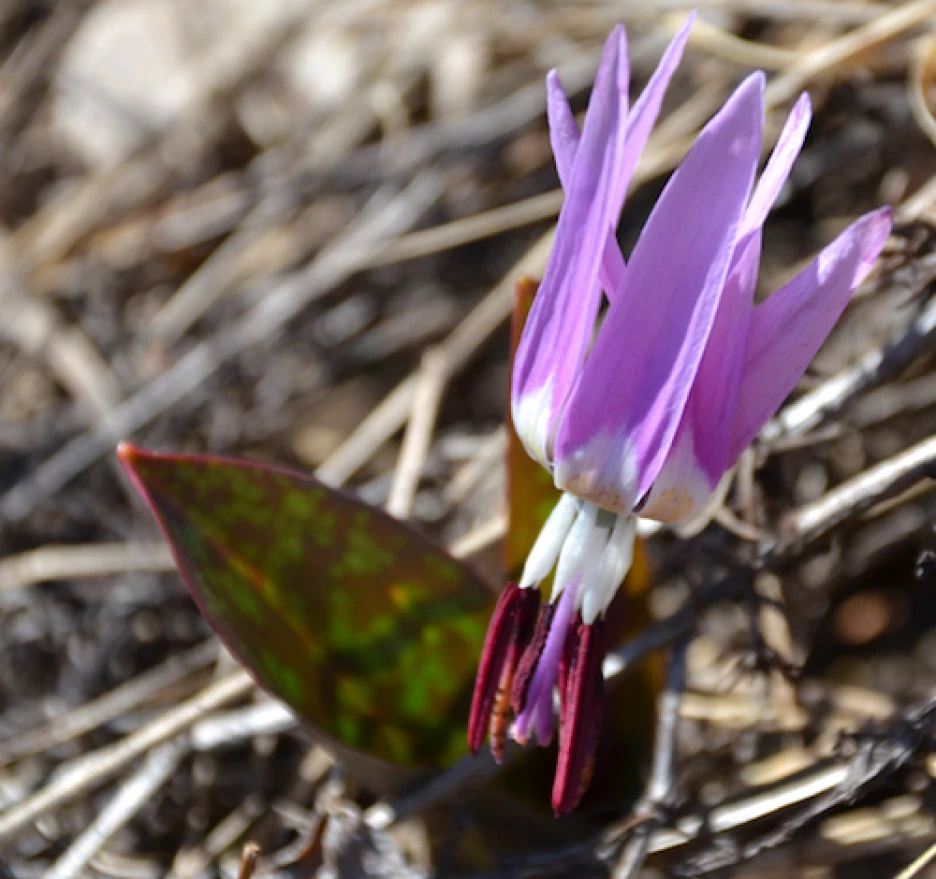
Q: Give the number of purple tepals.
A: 6